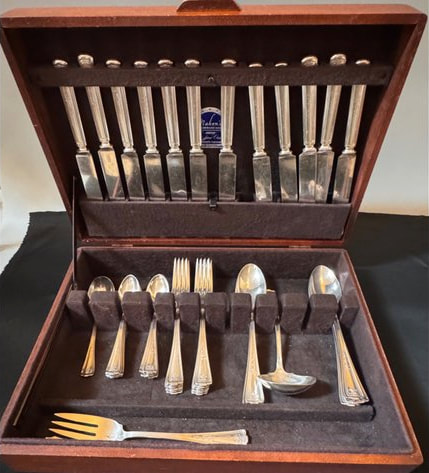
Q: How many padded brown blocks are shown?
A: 11